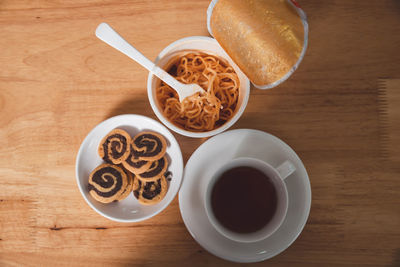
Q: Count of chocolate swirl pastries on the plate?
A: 7